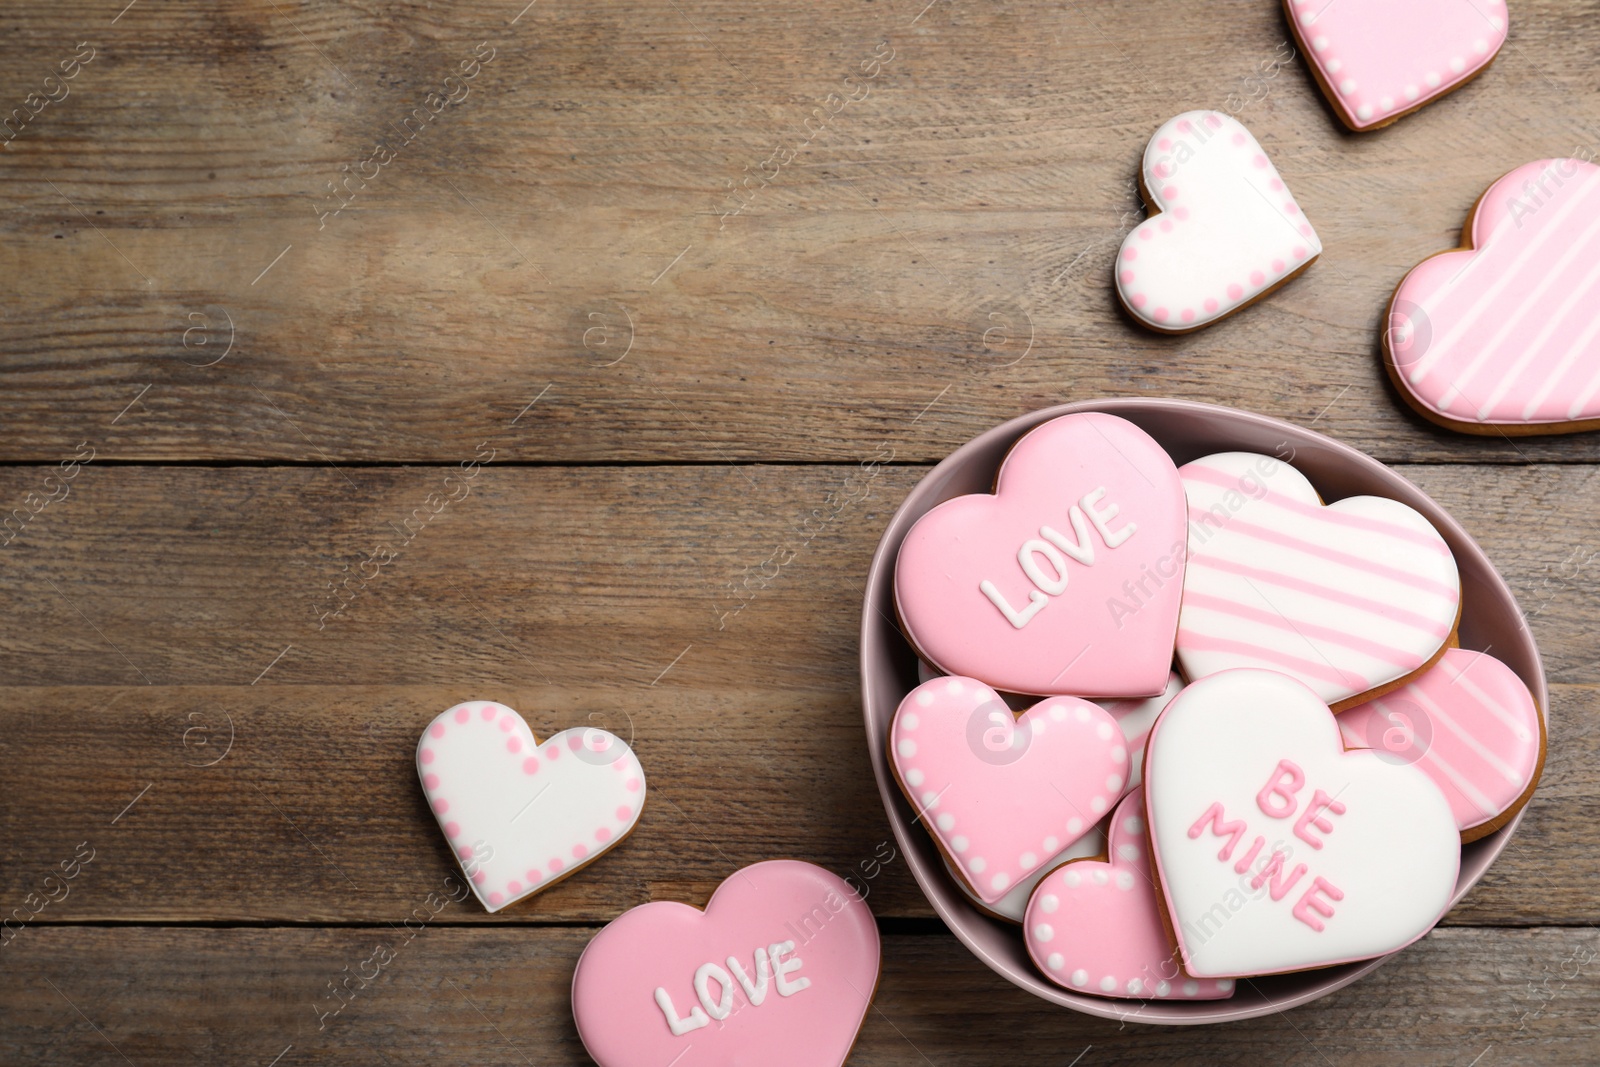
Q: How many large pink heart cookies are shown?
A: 4